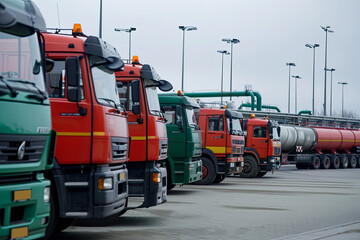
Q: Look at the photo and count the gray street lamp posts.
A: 11